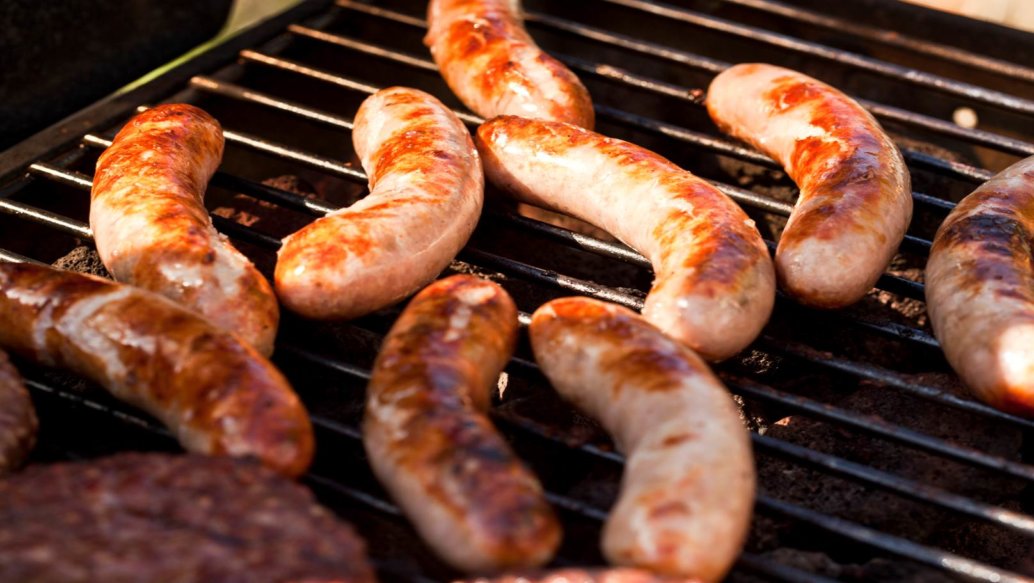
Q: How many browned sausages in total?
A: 9